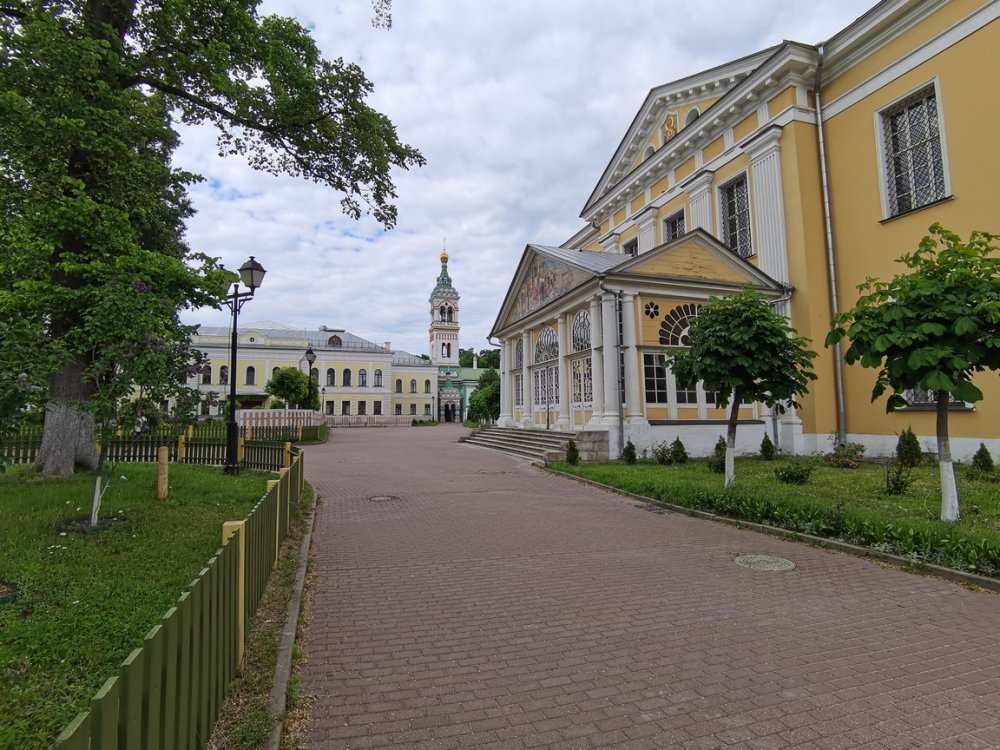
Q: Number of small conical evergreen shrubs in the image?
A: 7